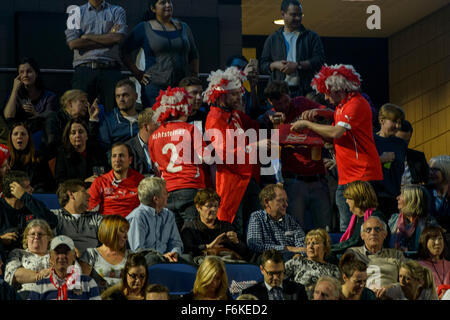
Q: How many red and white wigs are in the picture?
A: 3